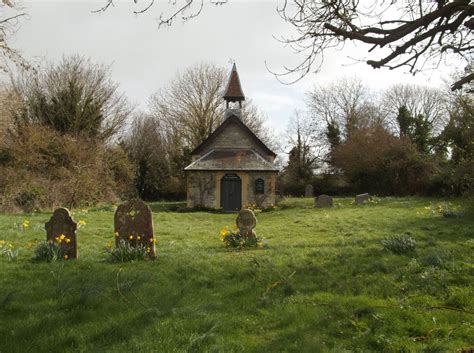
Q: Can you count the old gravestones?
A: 6